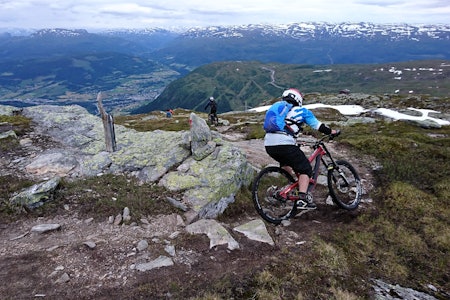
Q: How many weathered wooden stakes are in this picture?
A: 1